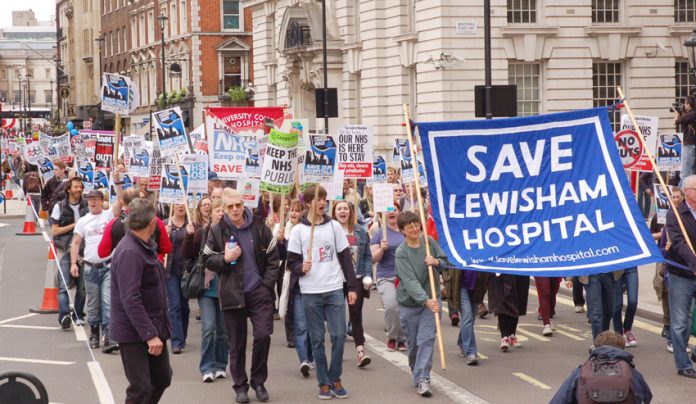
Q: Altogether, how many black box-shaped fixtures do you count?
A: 2